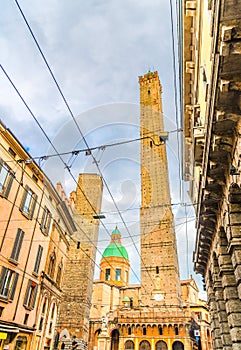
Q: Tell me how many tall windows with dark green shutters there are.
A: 7